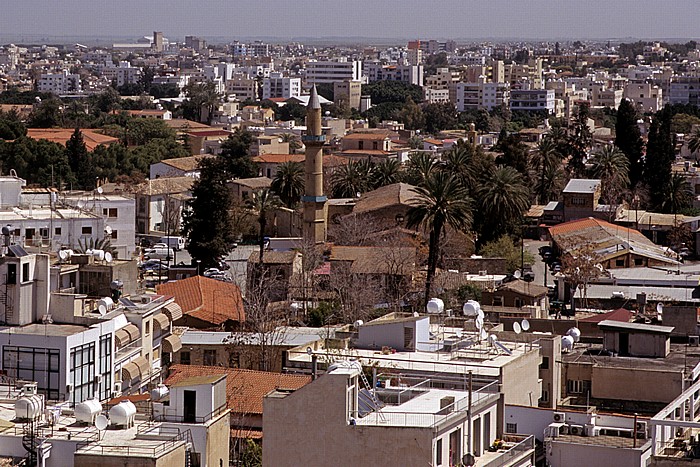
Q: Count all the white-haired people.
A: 0